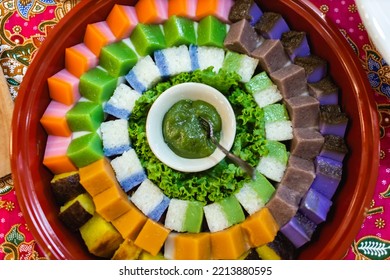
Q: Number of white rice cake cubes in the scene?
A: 14